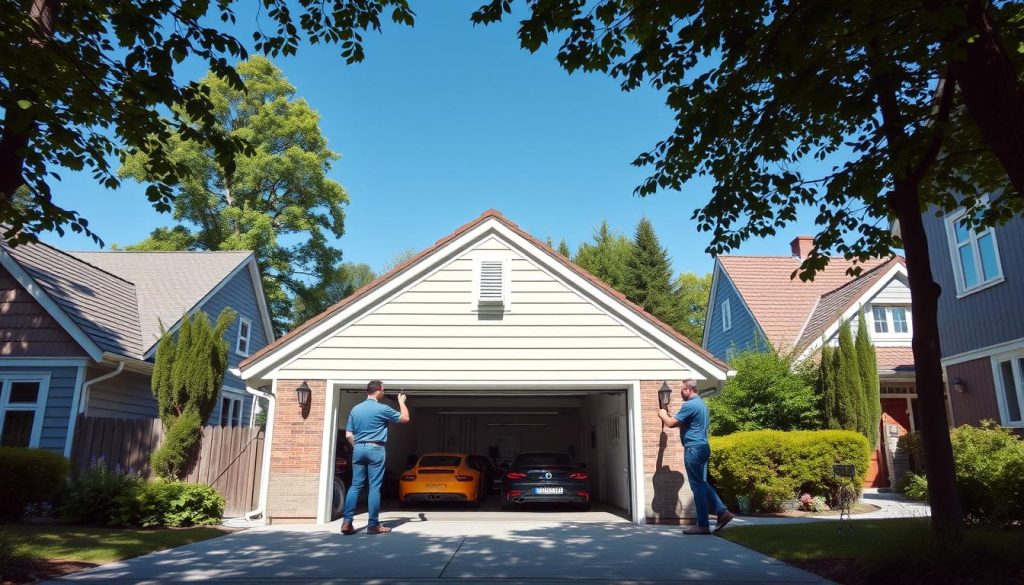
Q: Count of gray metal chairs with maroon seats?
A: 0